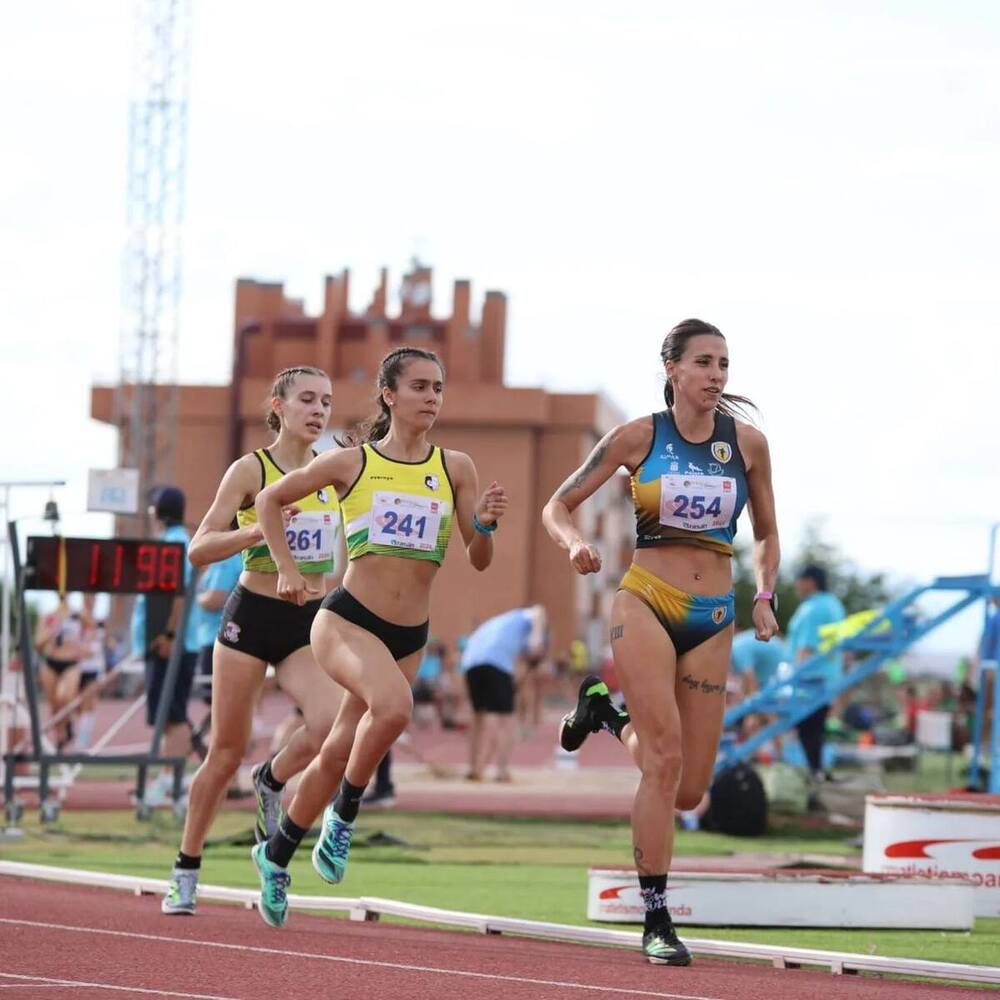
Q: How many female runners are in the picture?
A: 3